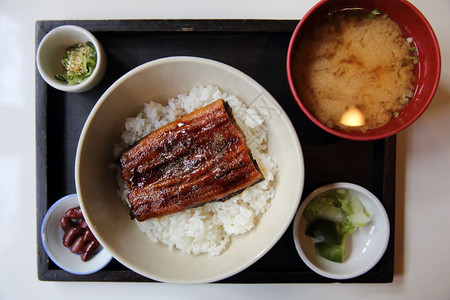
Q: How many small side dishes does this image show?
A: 3